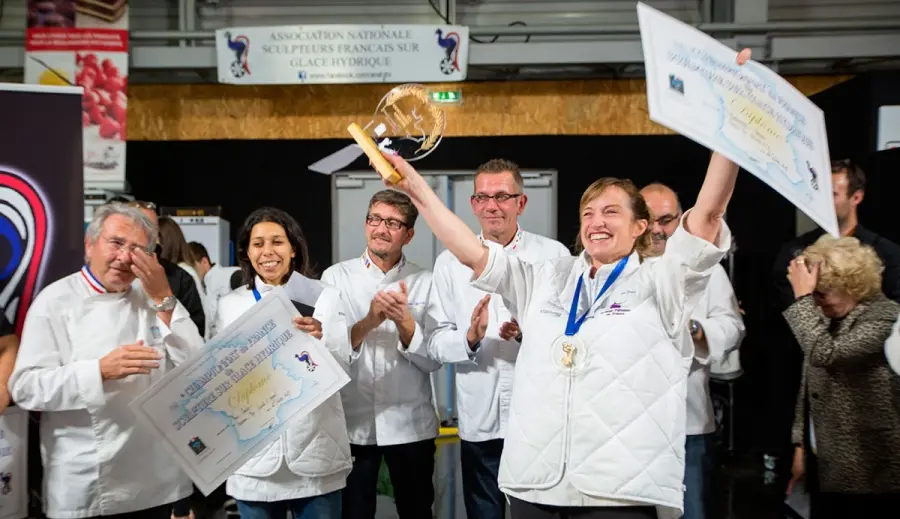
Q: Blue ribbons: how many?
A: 2